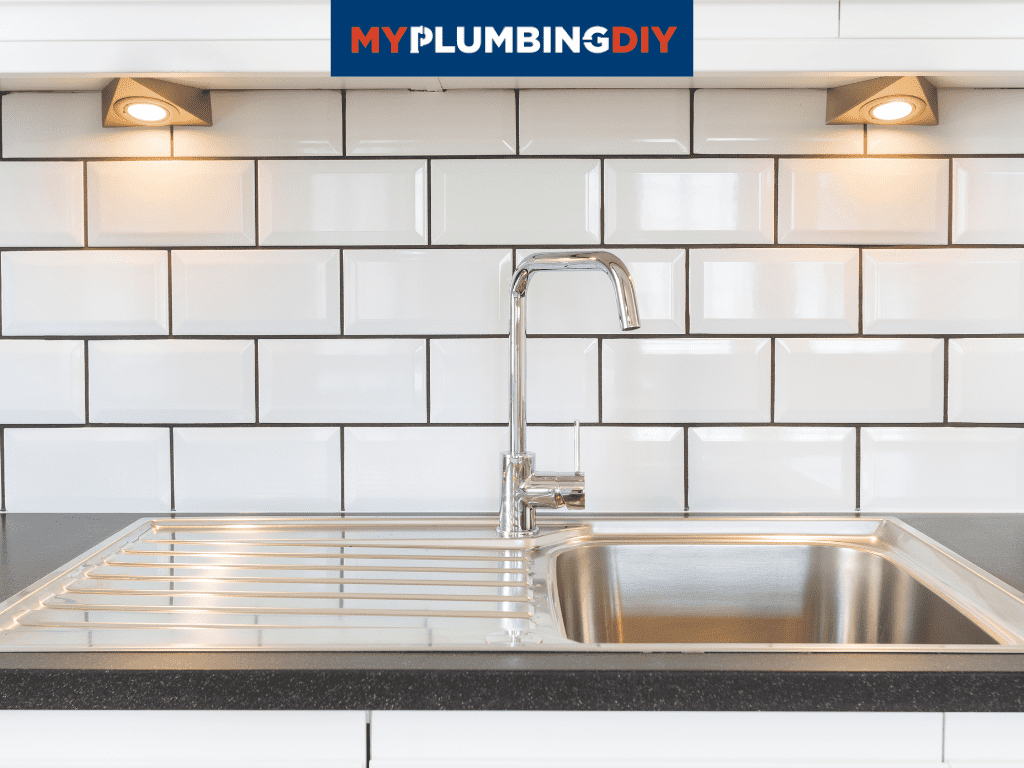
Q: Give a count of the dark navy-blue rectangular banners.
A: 1